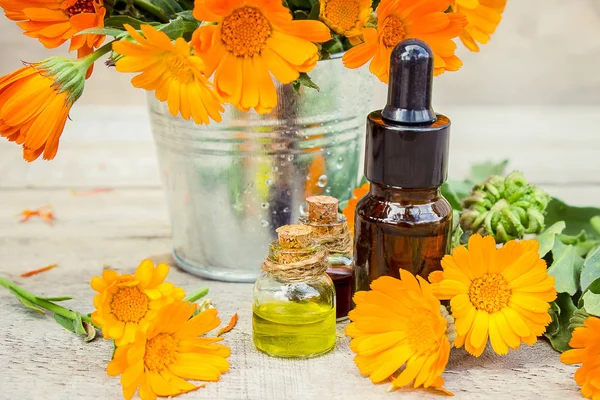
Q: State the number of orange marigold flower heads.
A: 13